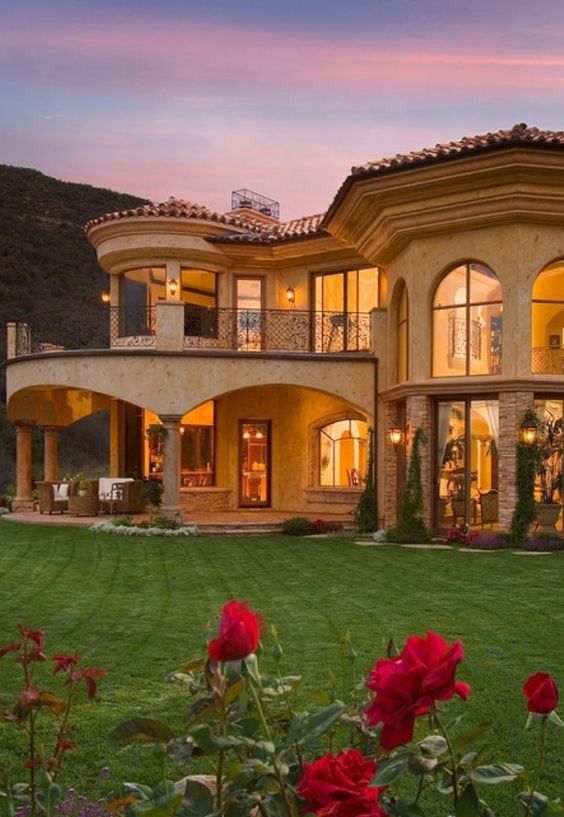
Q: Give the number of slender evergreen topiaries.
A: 3